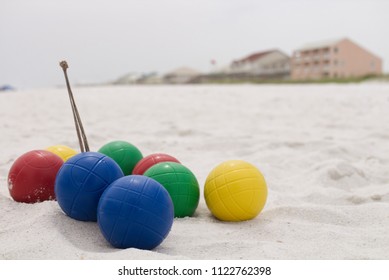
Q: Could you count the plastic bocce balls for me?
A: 8